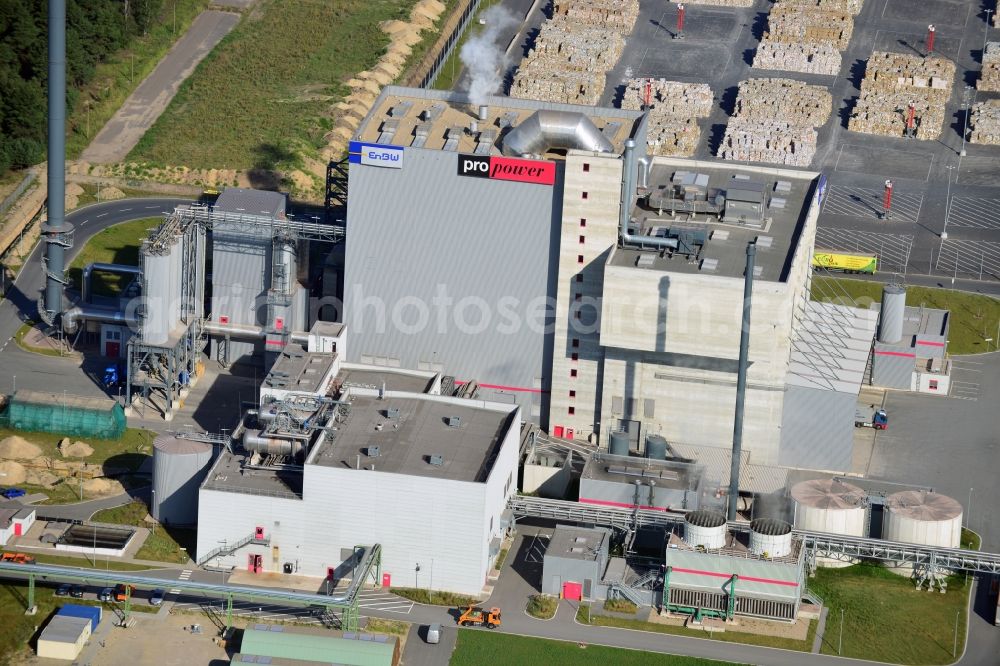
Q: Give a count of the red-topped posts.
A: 5